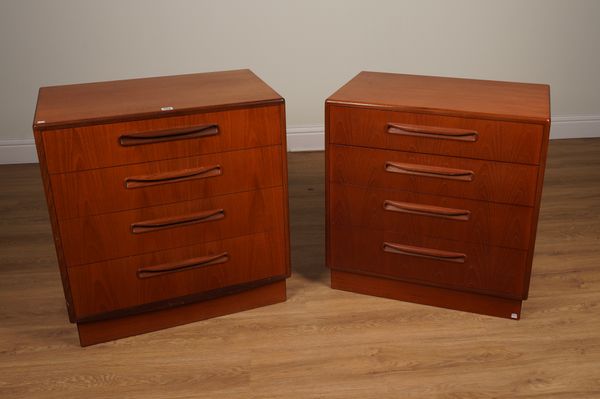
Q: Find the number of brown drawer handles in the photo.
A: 8